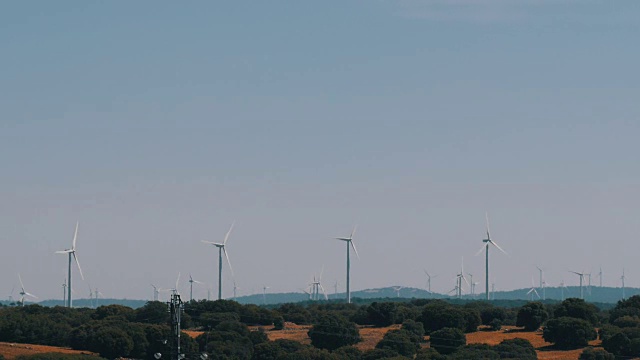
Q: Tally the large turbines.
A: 4